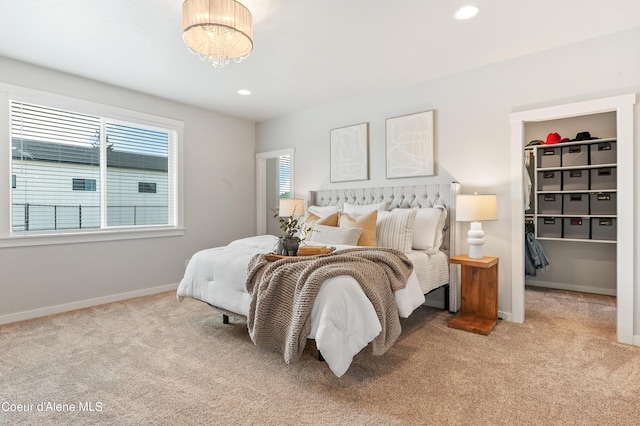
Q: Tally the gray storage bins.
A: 12